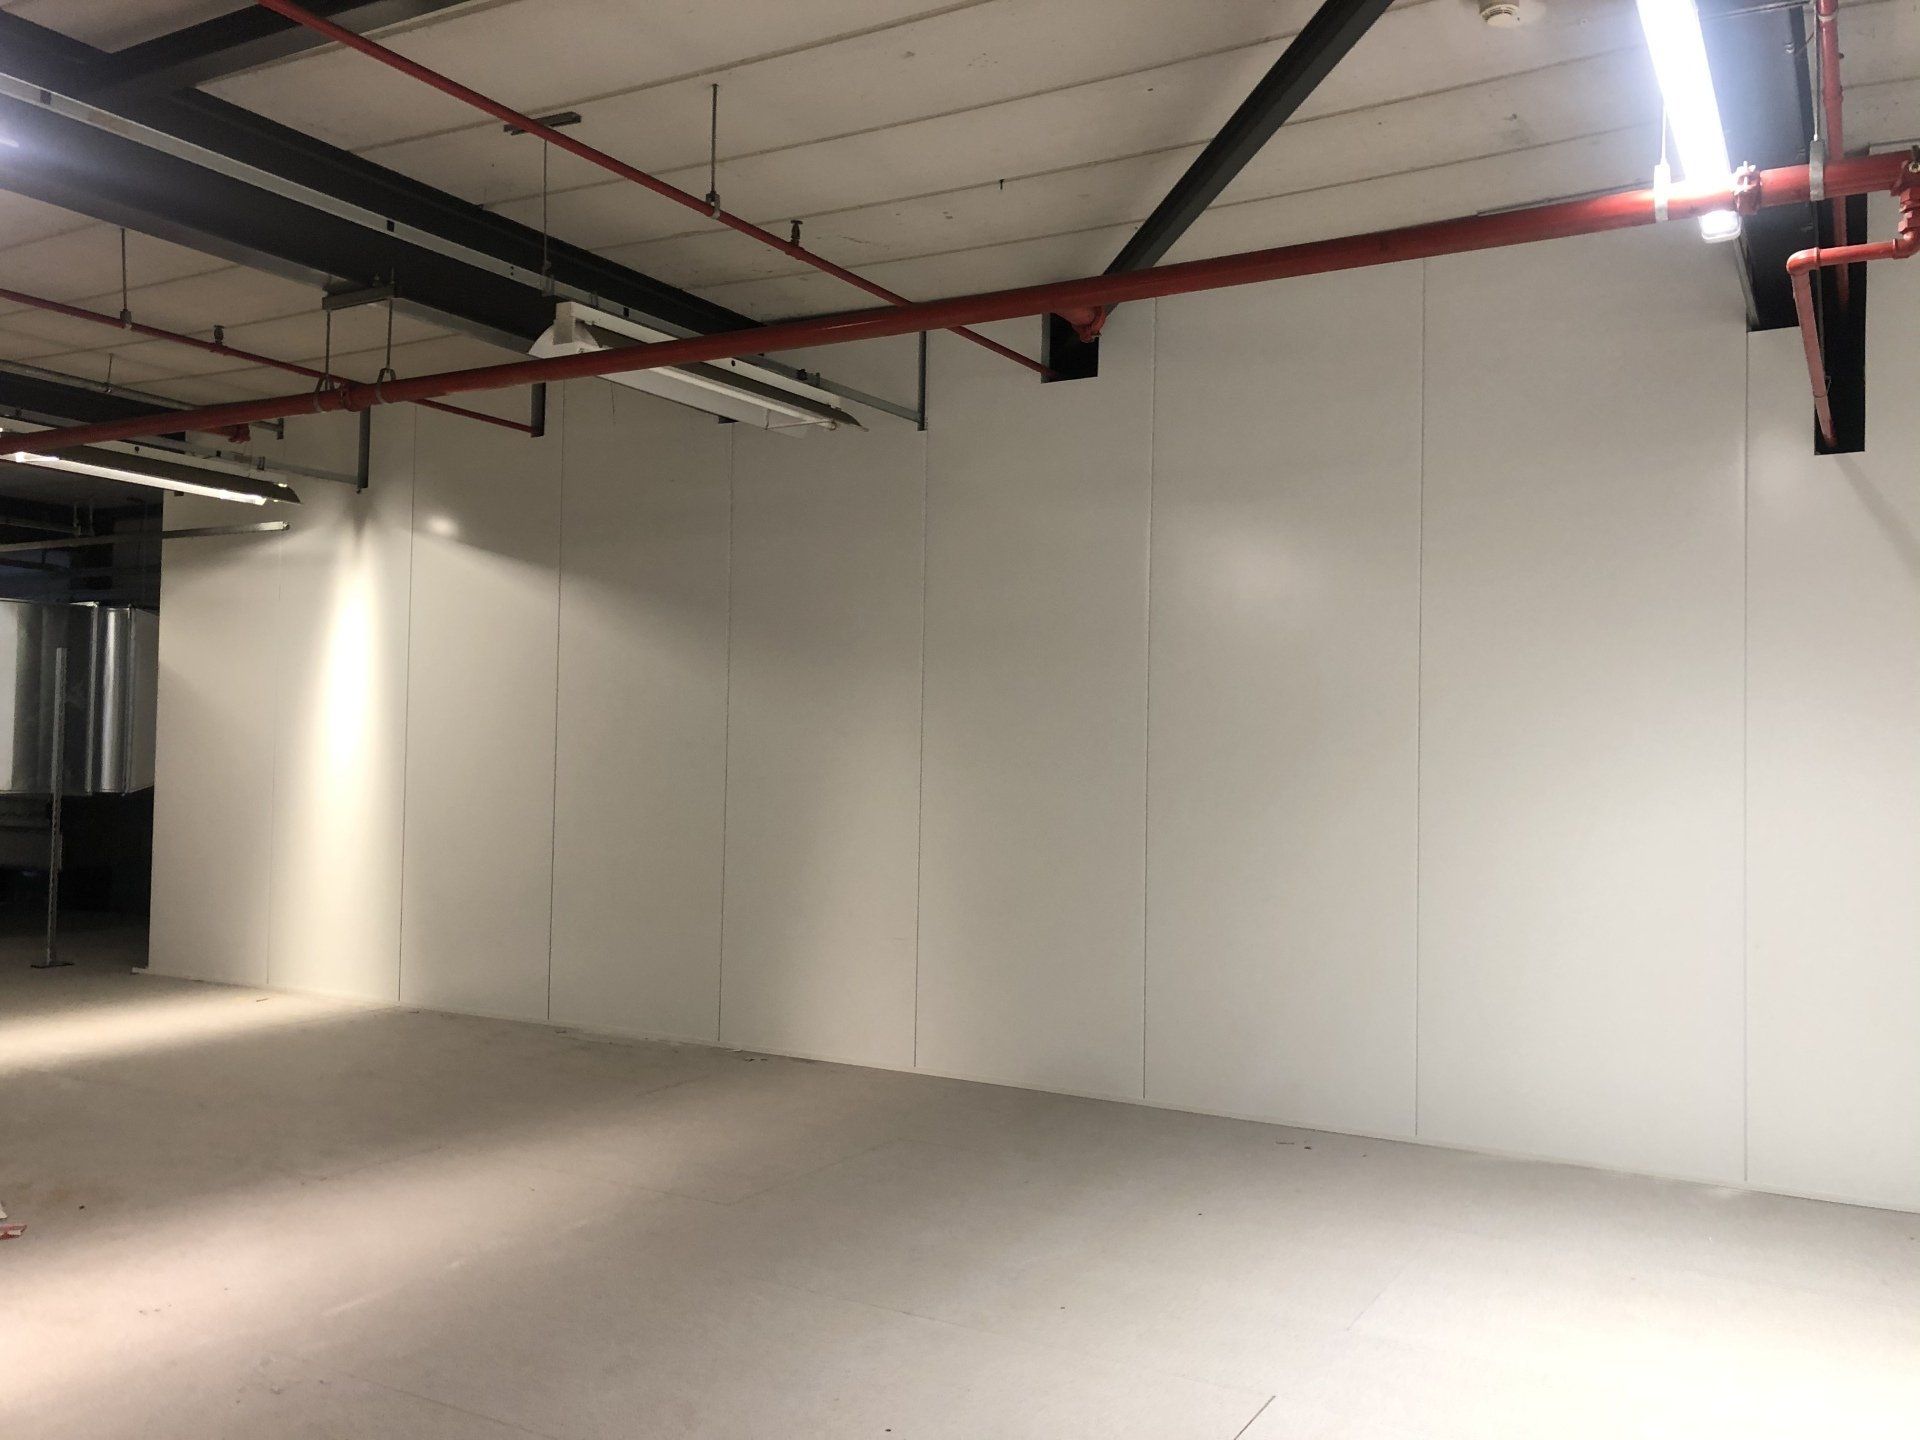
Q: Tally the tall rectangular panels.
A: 9